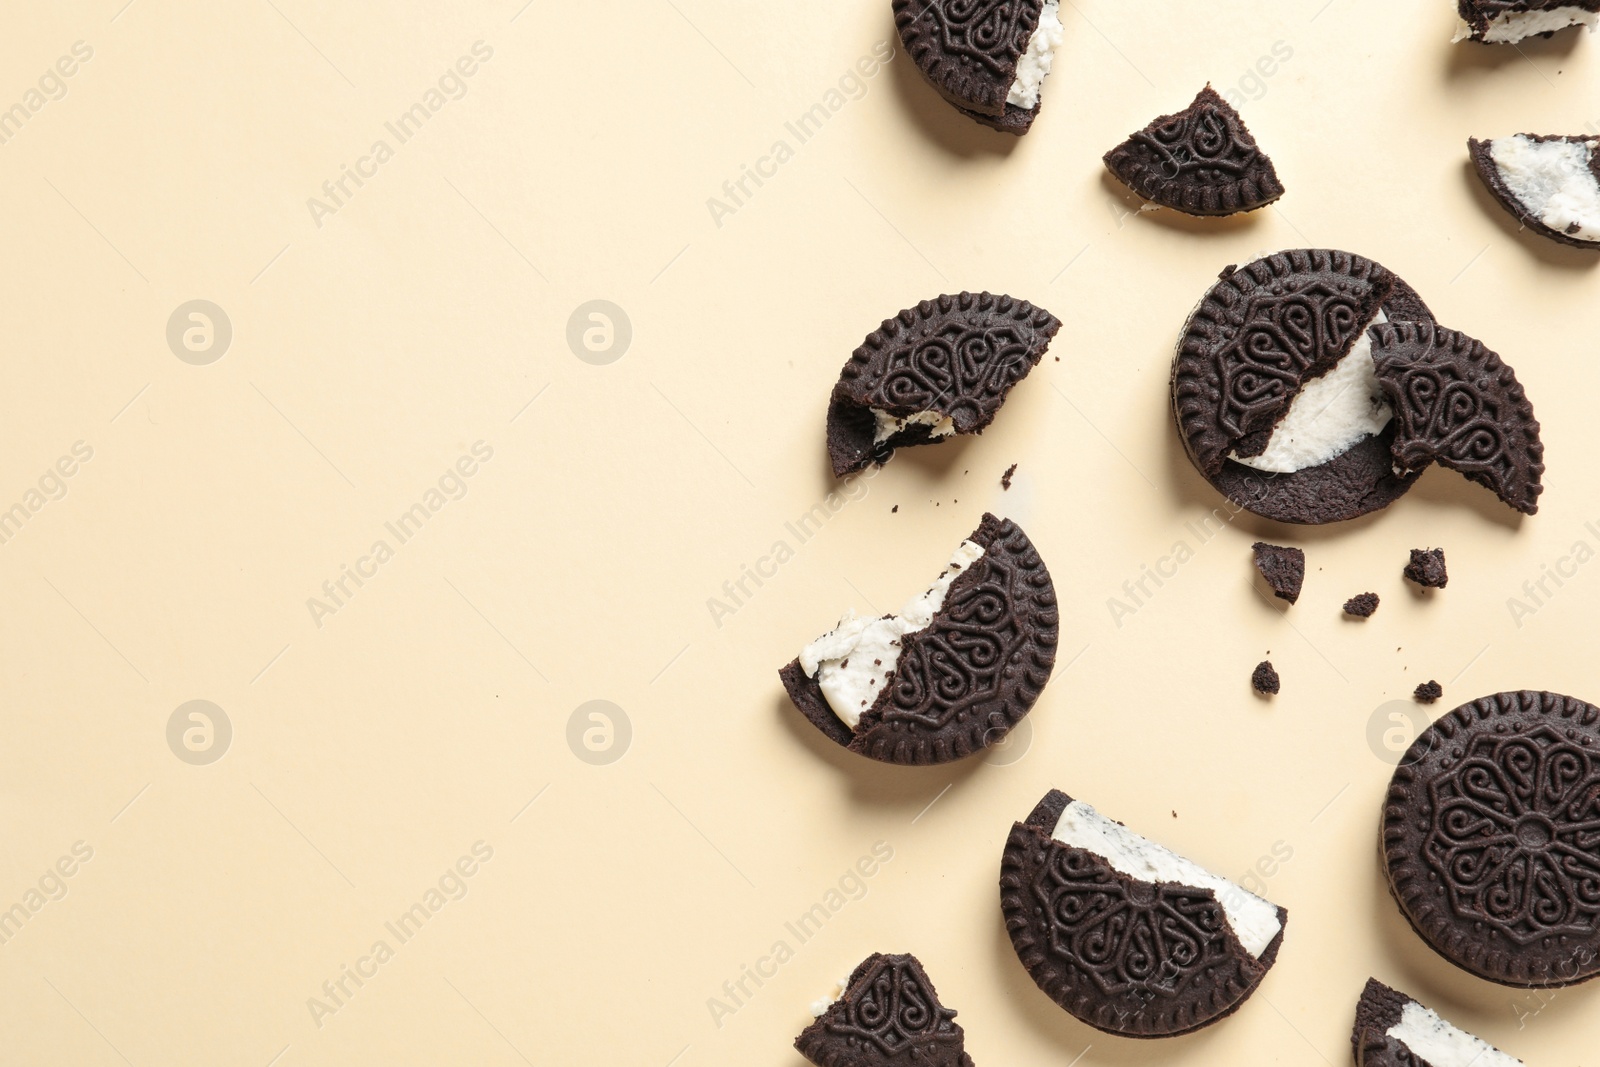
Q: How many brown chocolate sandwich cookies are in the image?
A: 11